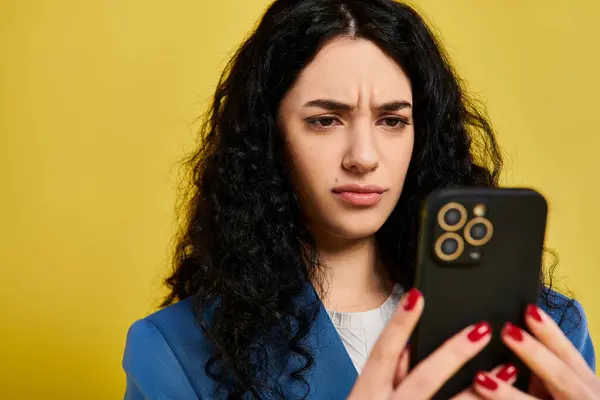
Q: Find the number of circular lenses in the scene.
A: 3